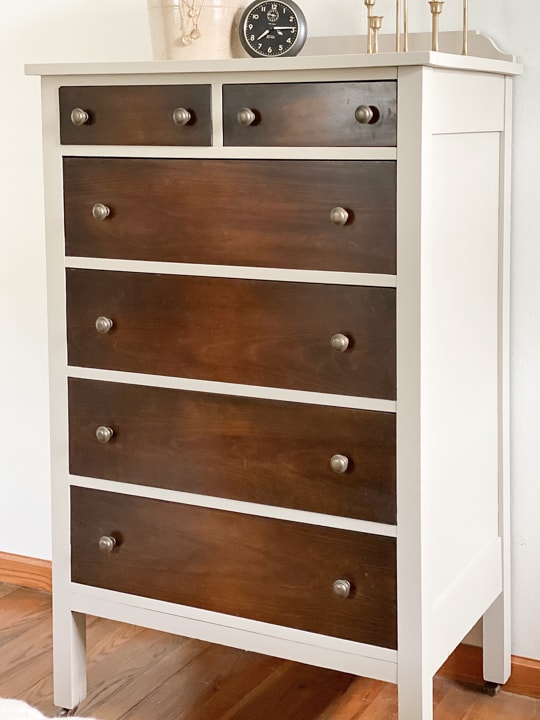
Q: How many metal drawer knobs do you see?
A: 12